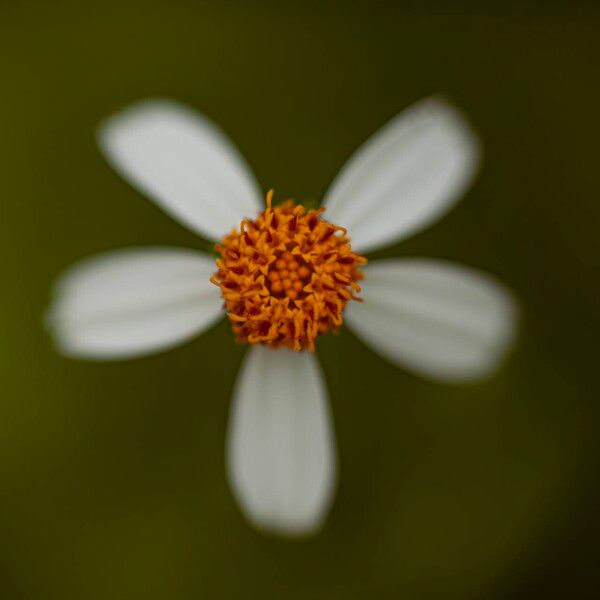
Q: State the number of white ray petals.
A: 5